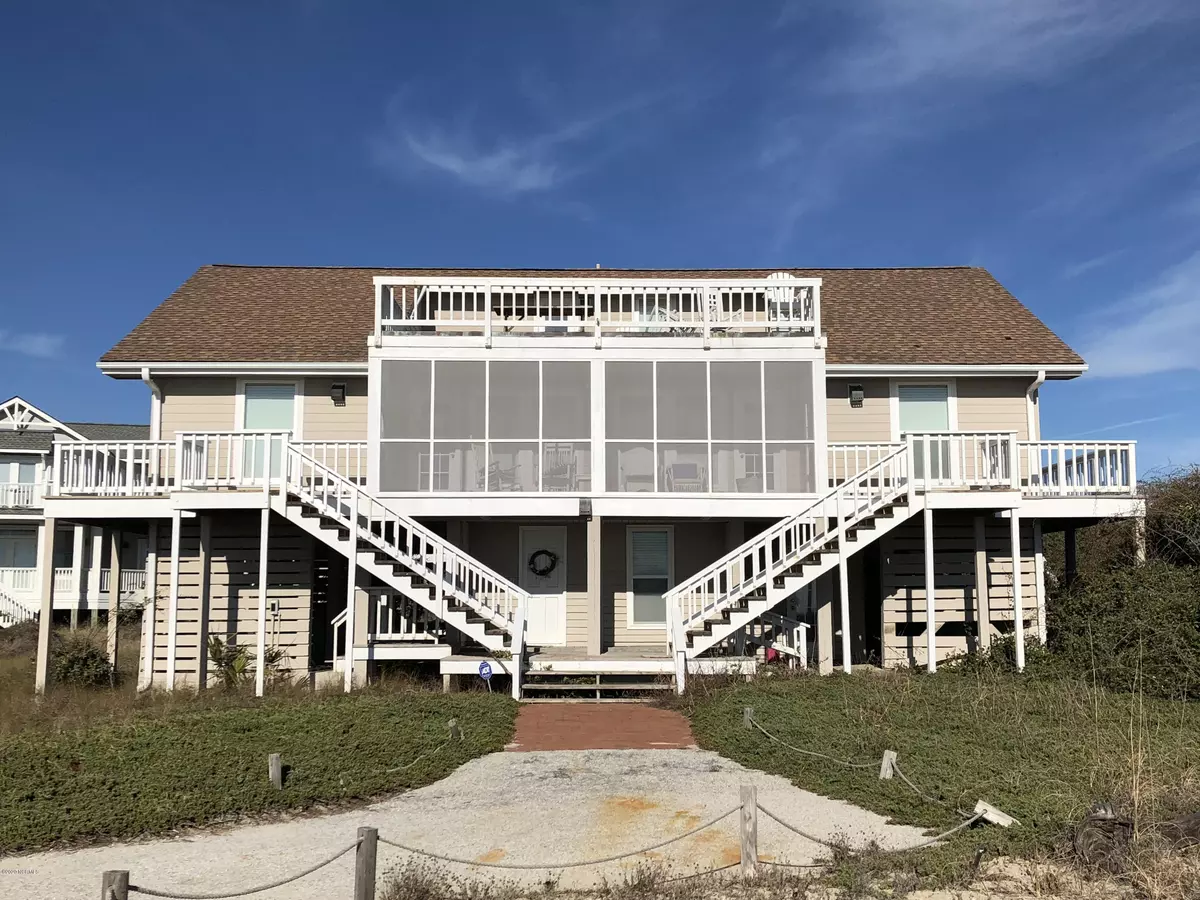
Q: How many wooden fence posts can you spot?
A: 8